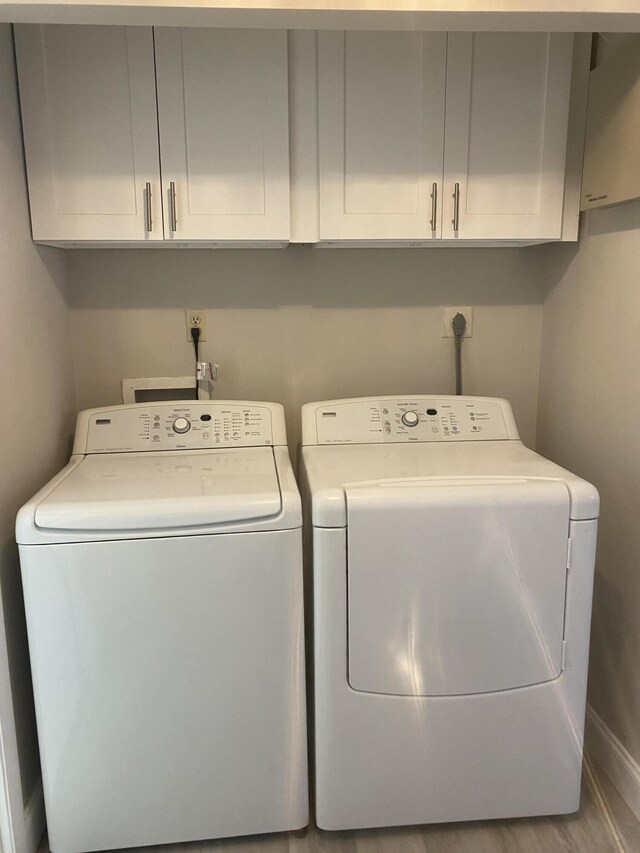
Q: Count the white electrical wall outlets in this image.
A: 2